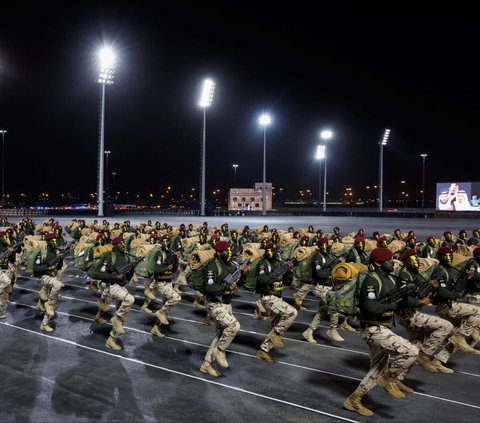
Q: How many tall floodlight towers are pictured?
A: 6